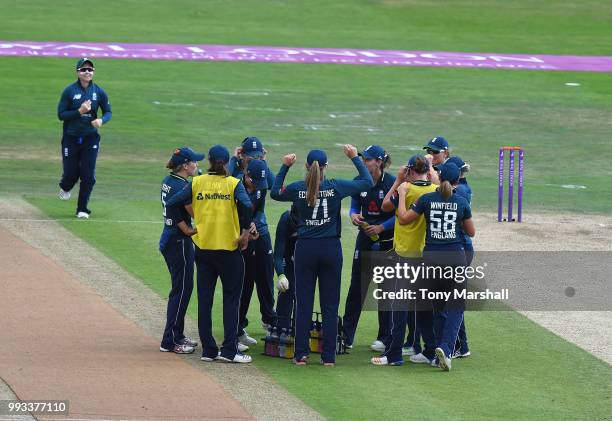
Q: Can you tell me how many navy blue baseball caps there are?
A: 11